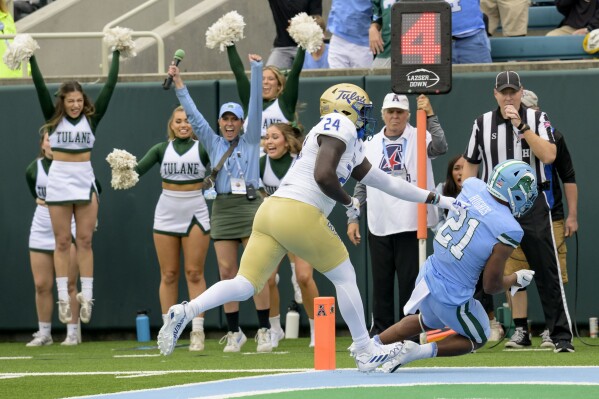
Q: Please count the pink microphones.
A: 0